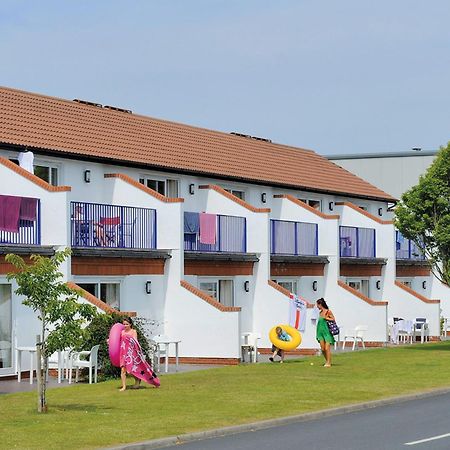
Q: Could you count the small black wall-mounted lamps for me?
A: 10